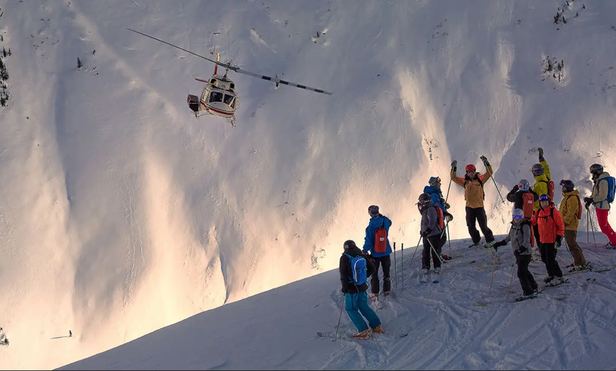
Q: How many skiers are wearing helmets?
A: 11